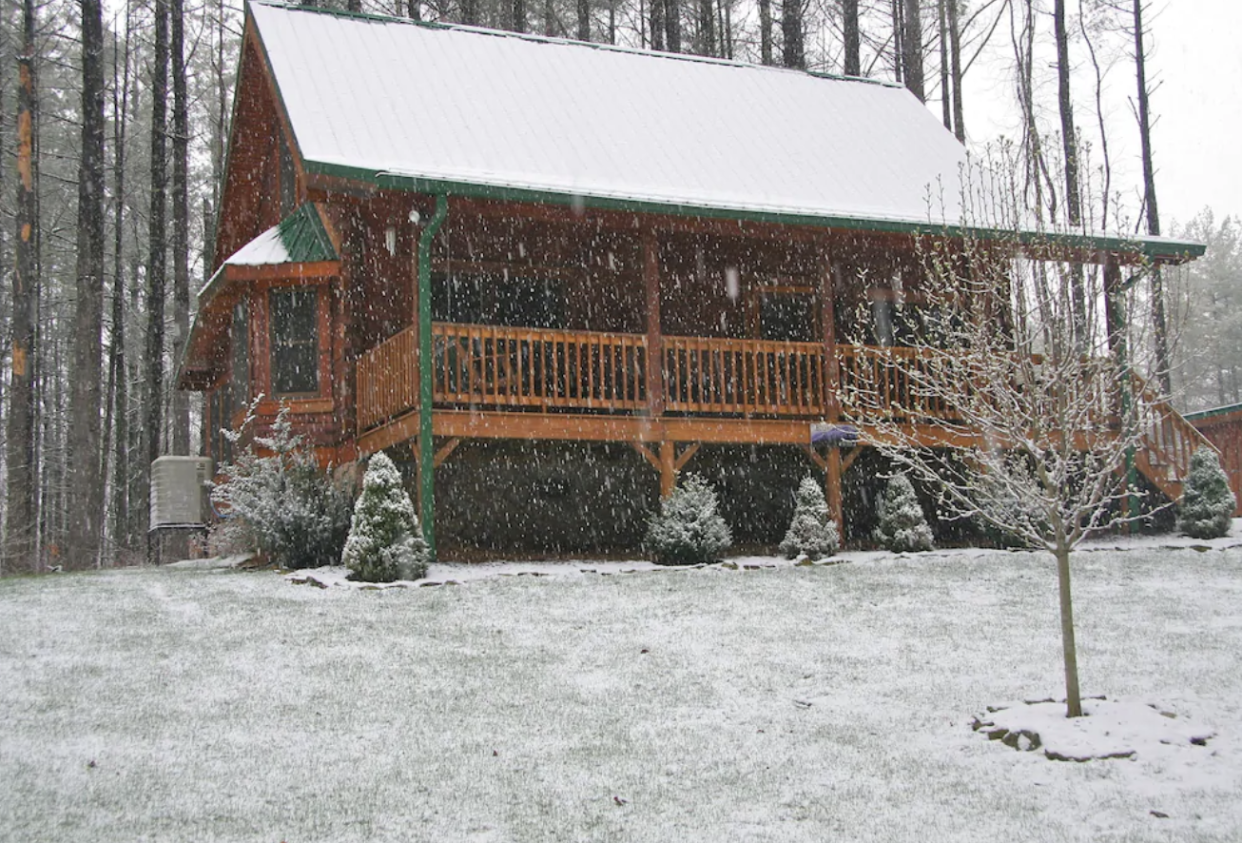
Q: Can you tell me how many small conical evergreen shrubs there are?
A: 5